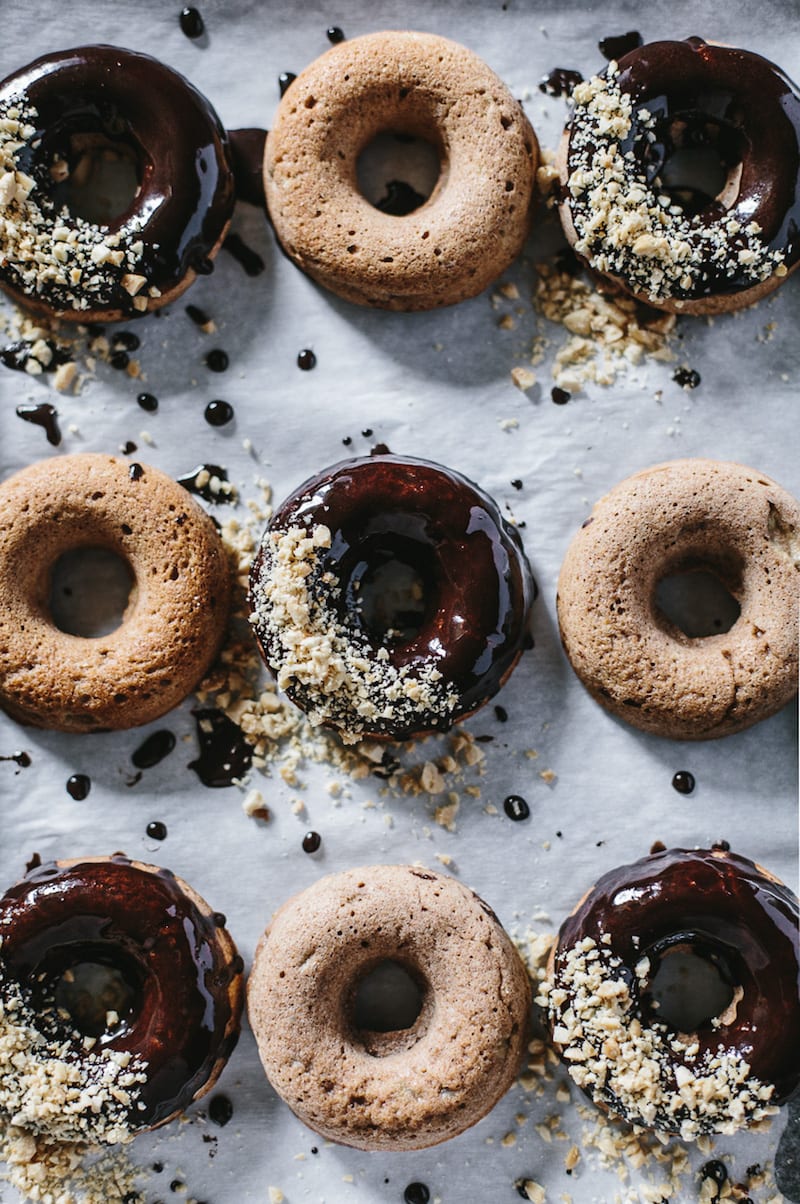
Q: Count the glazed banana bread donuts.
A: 5